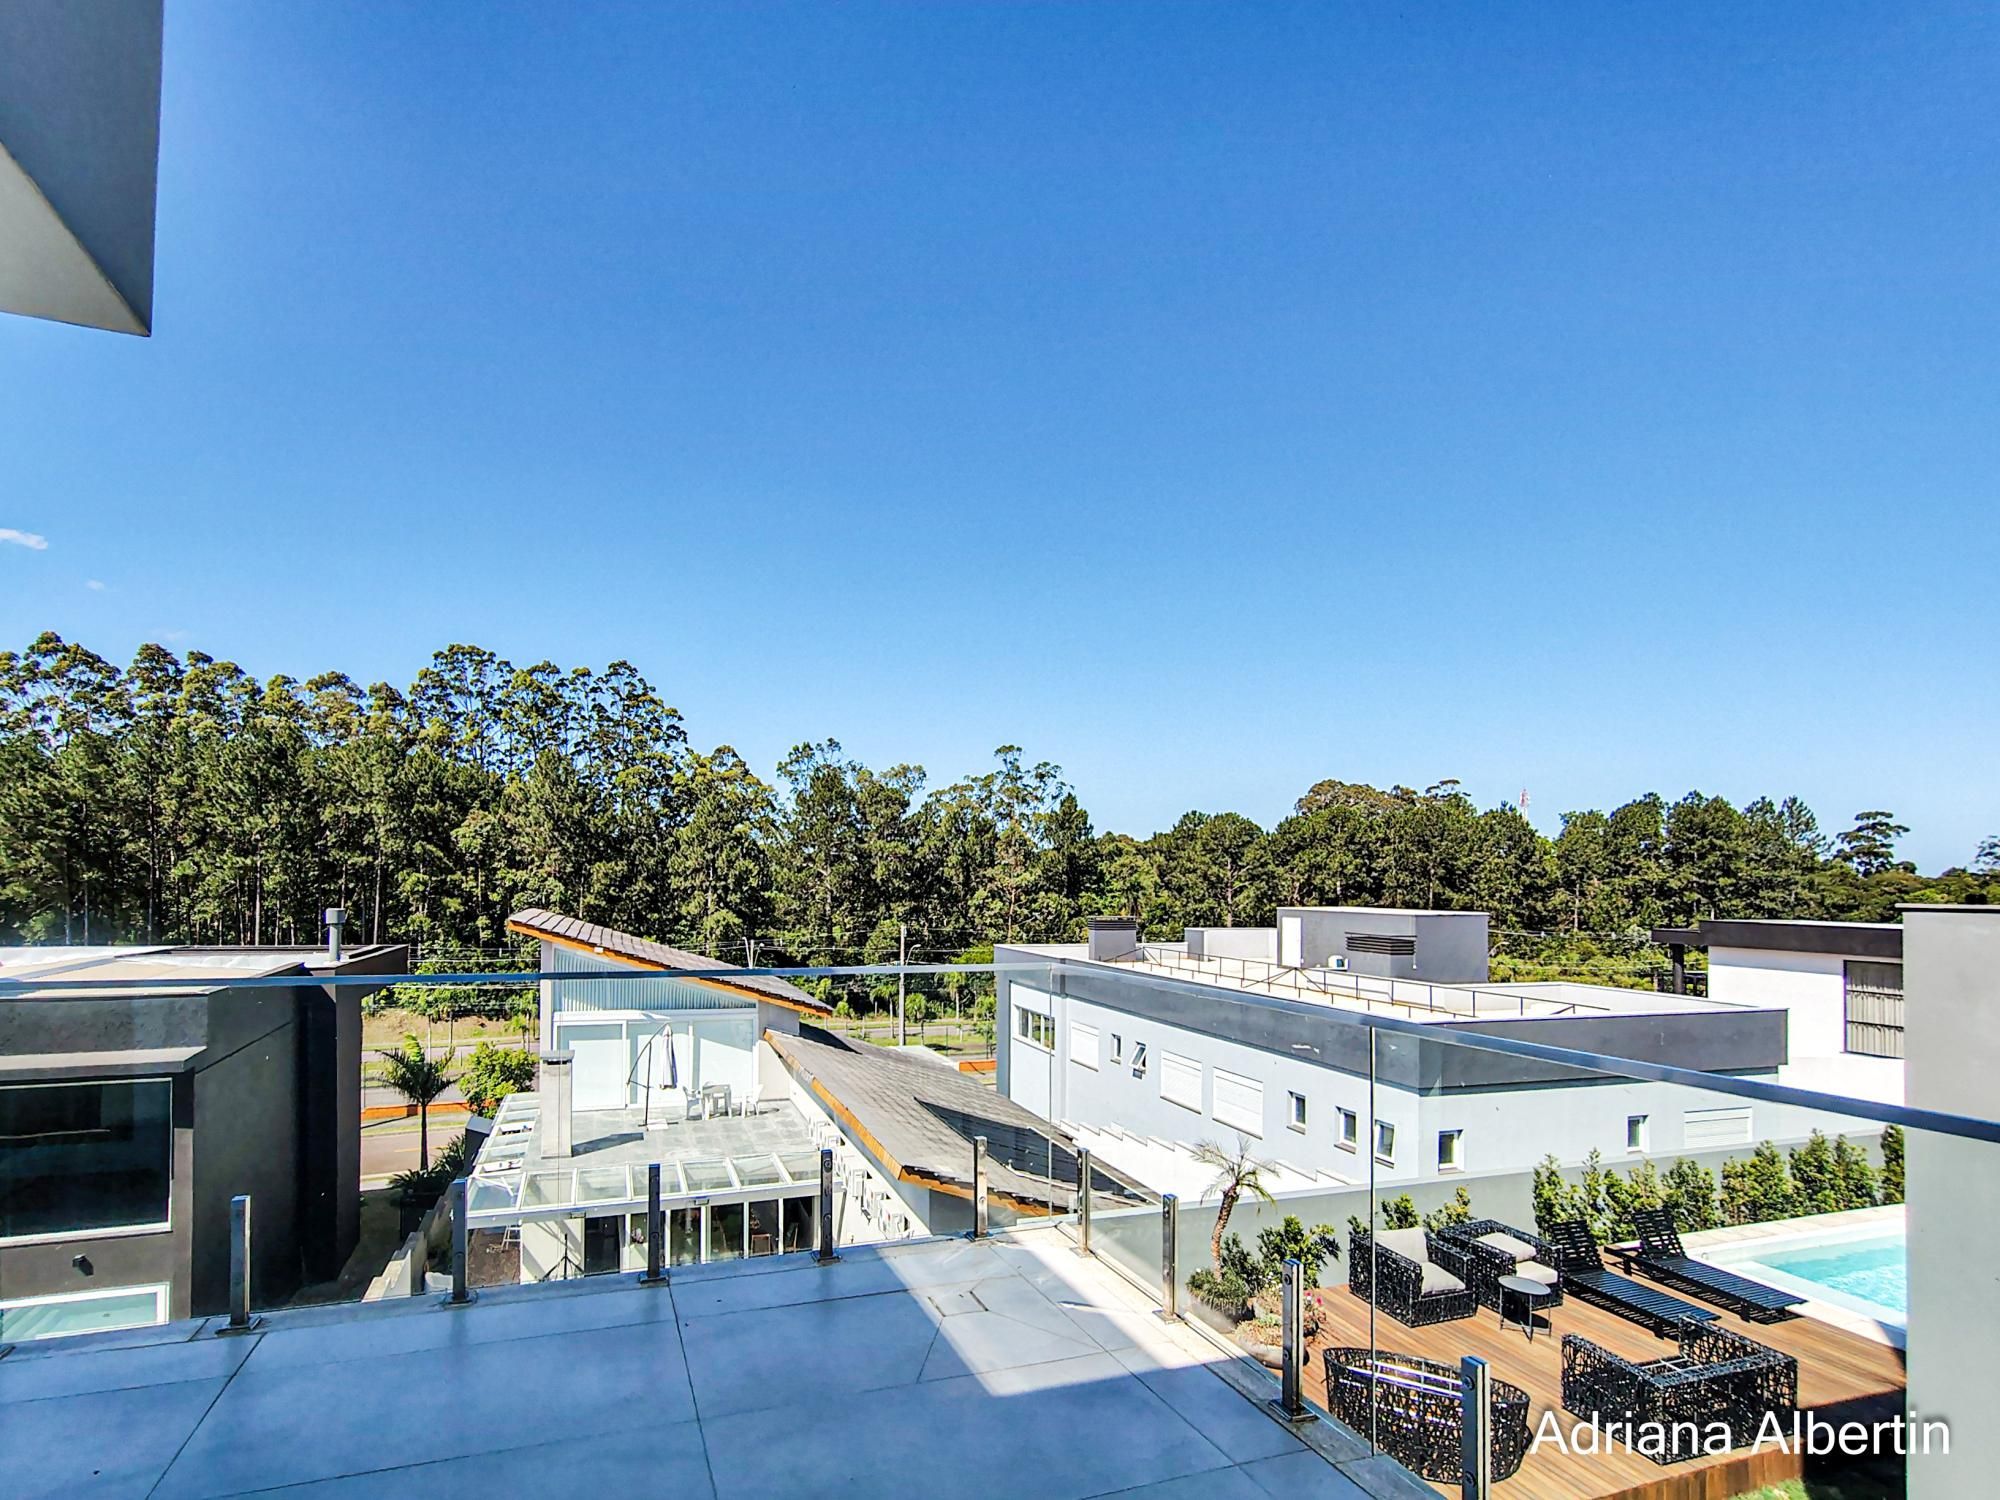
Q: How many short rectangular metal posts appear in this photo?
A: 9